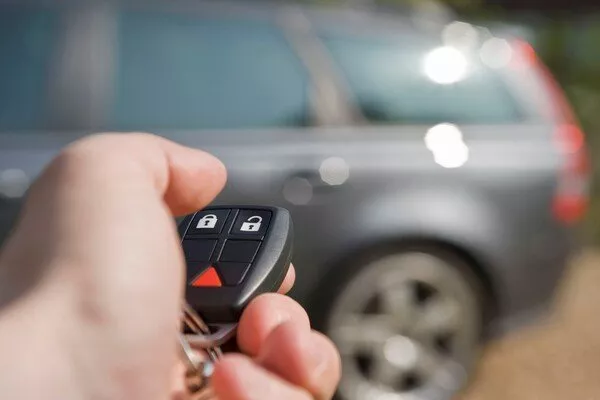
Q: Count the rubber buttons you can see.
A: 5